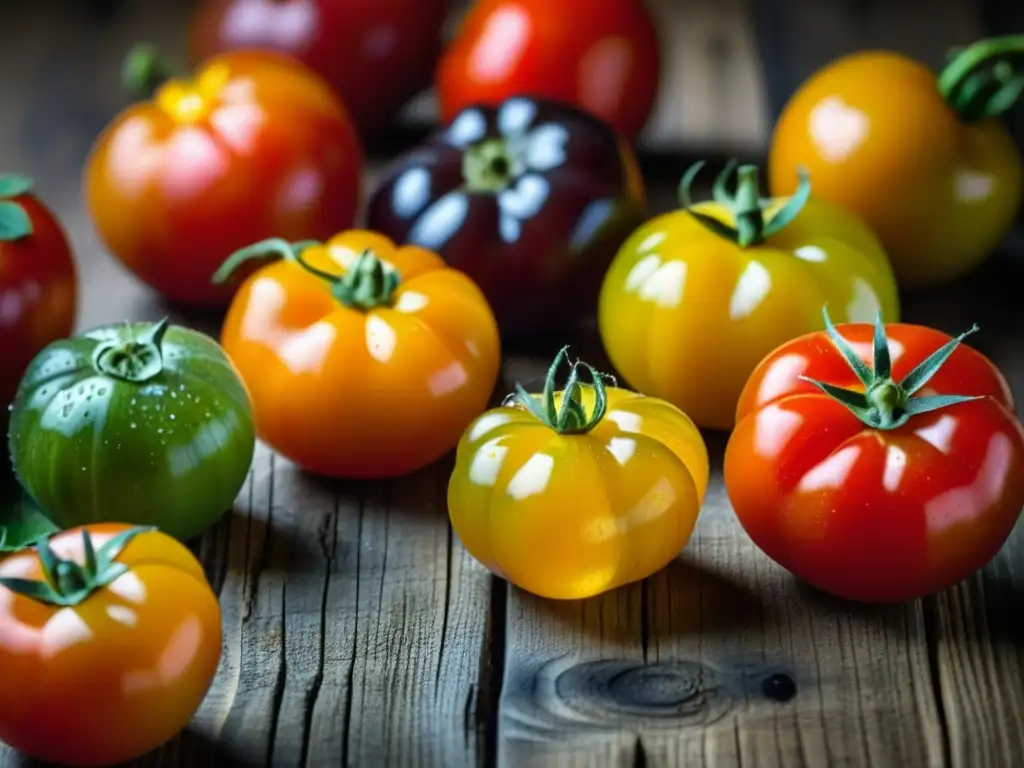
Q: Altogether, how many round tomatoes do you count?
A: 12